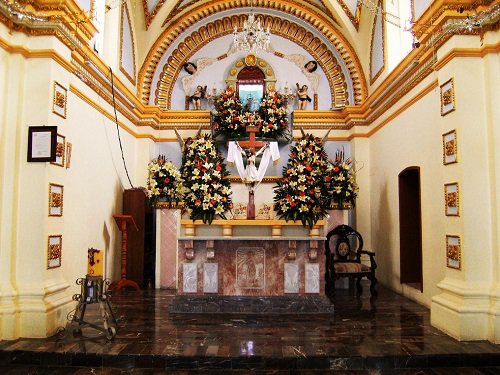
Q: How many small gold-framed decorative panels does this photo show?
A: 8